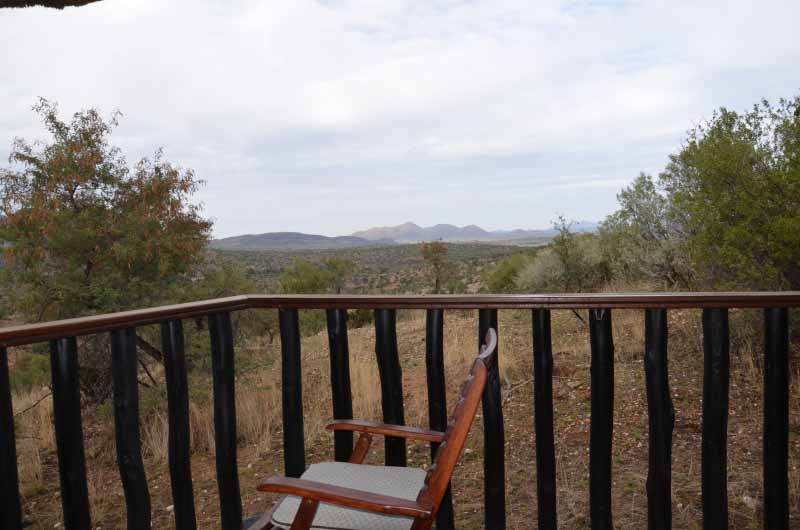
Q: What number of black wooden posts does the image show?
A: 15